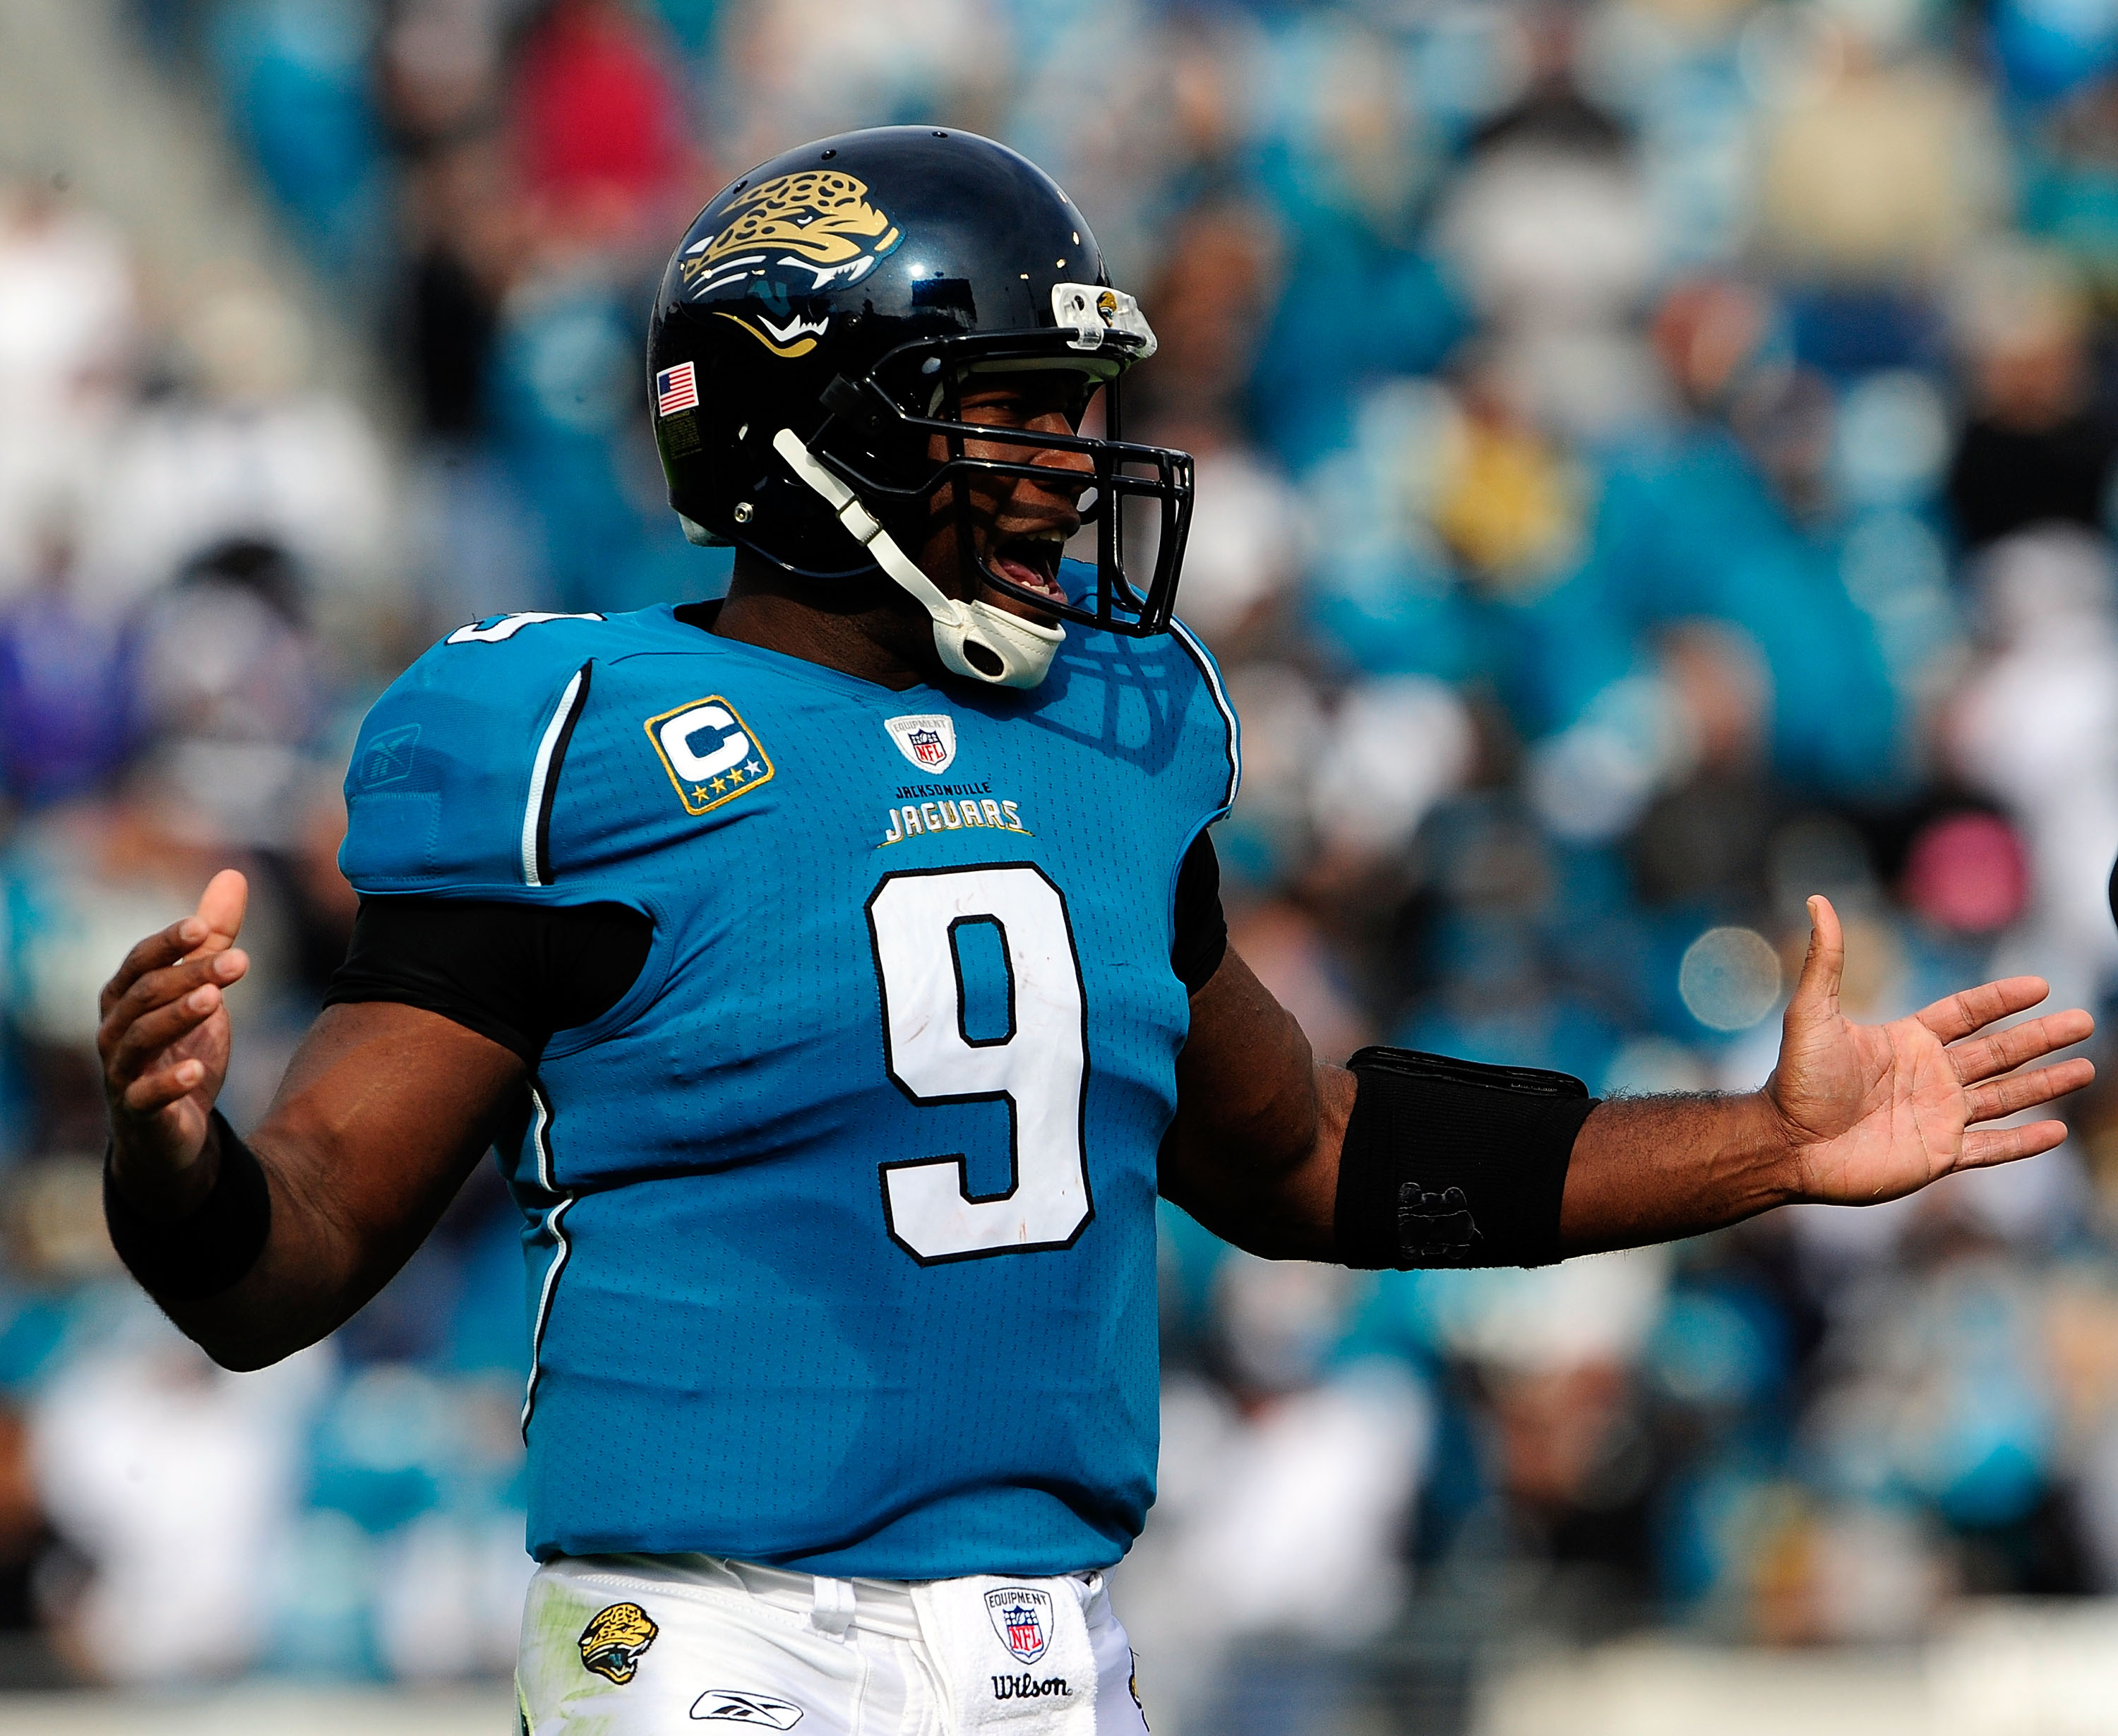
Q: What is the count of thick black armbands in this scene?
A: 2